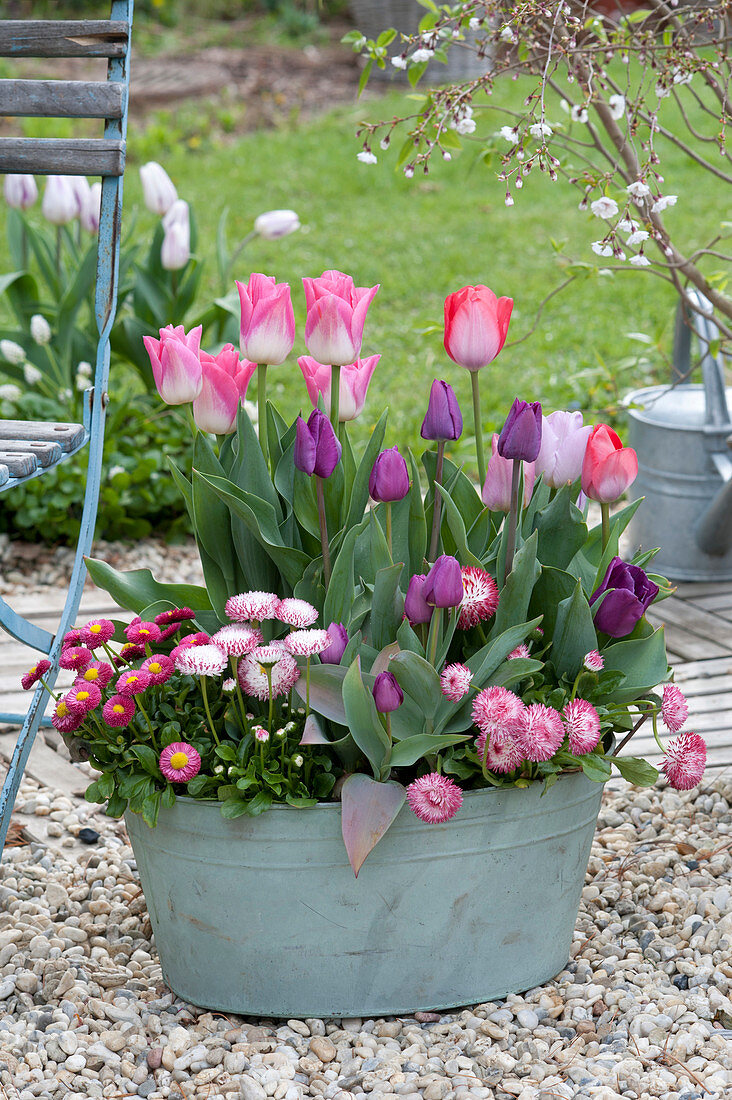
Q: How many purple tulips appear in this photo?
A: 9